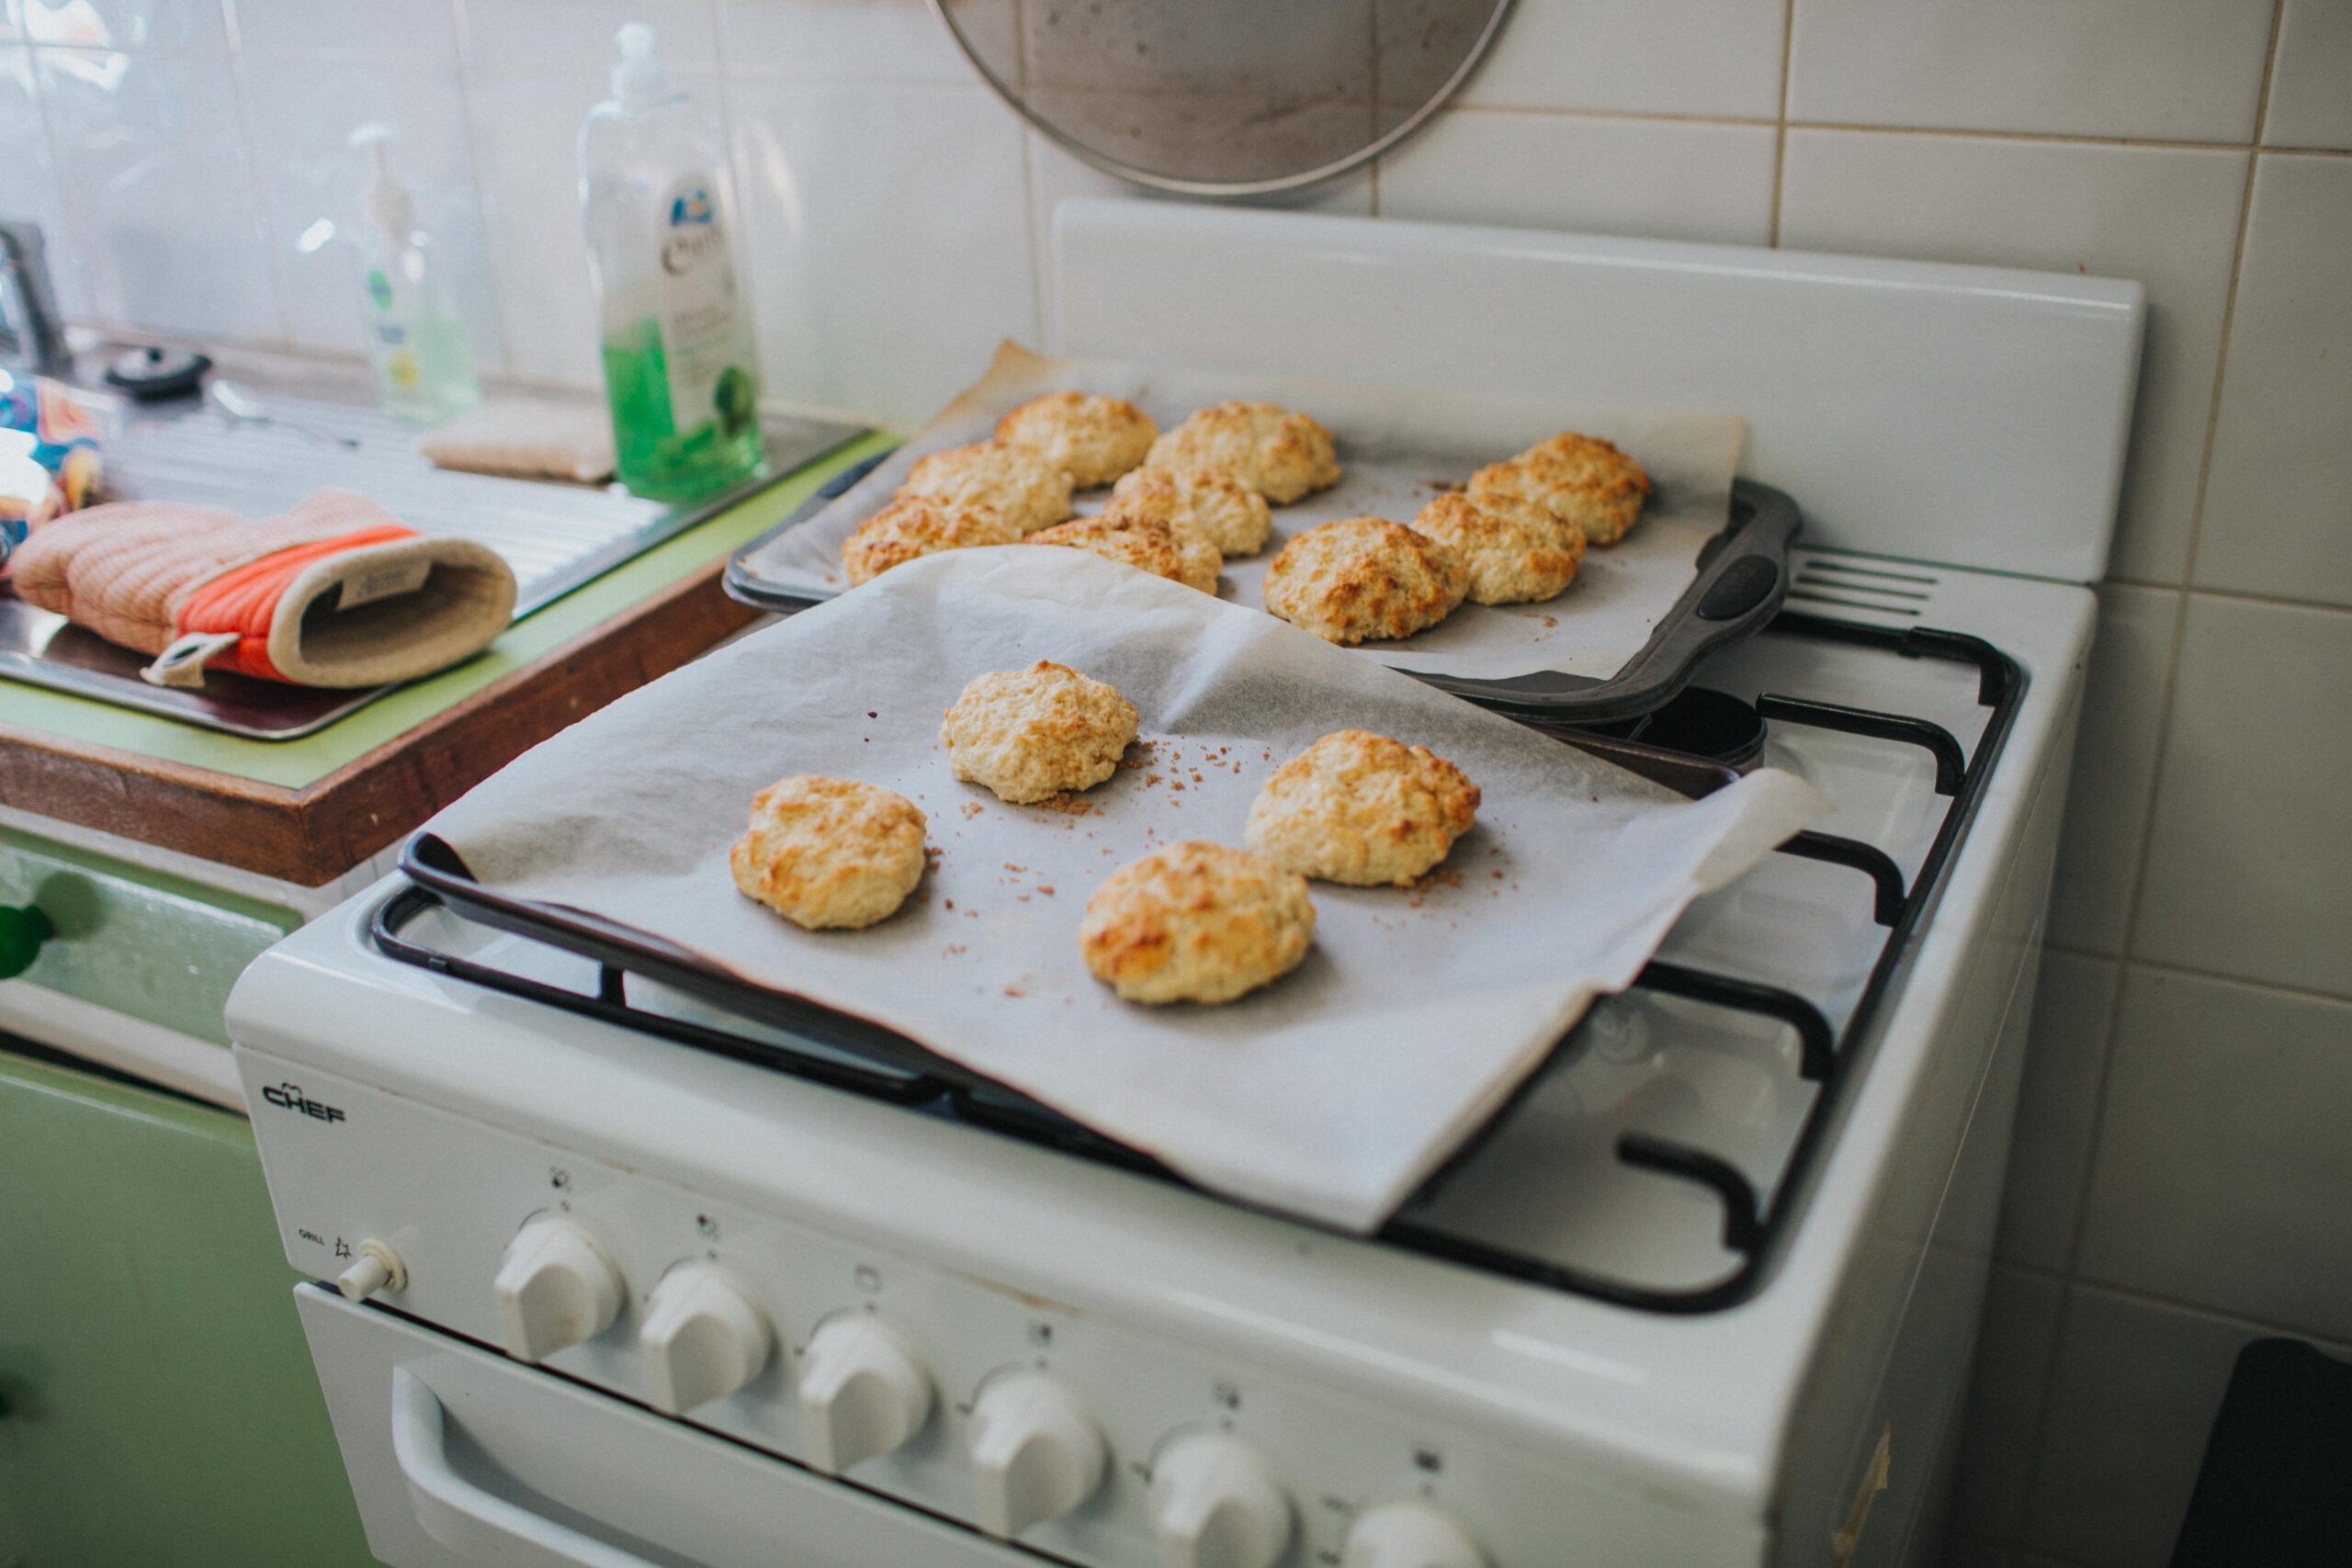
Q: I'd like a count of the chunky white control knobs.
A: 6